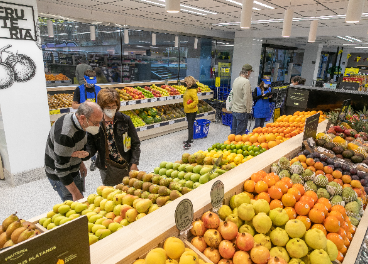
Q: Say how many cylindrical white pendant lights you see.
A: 11